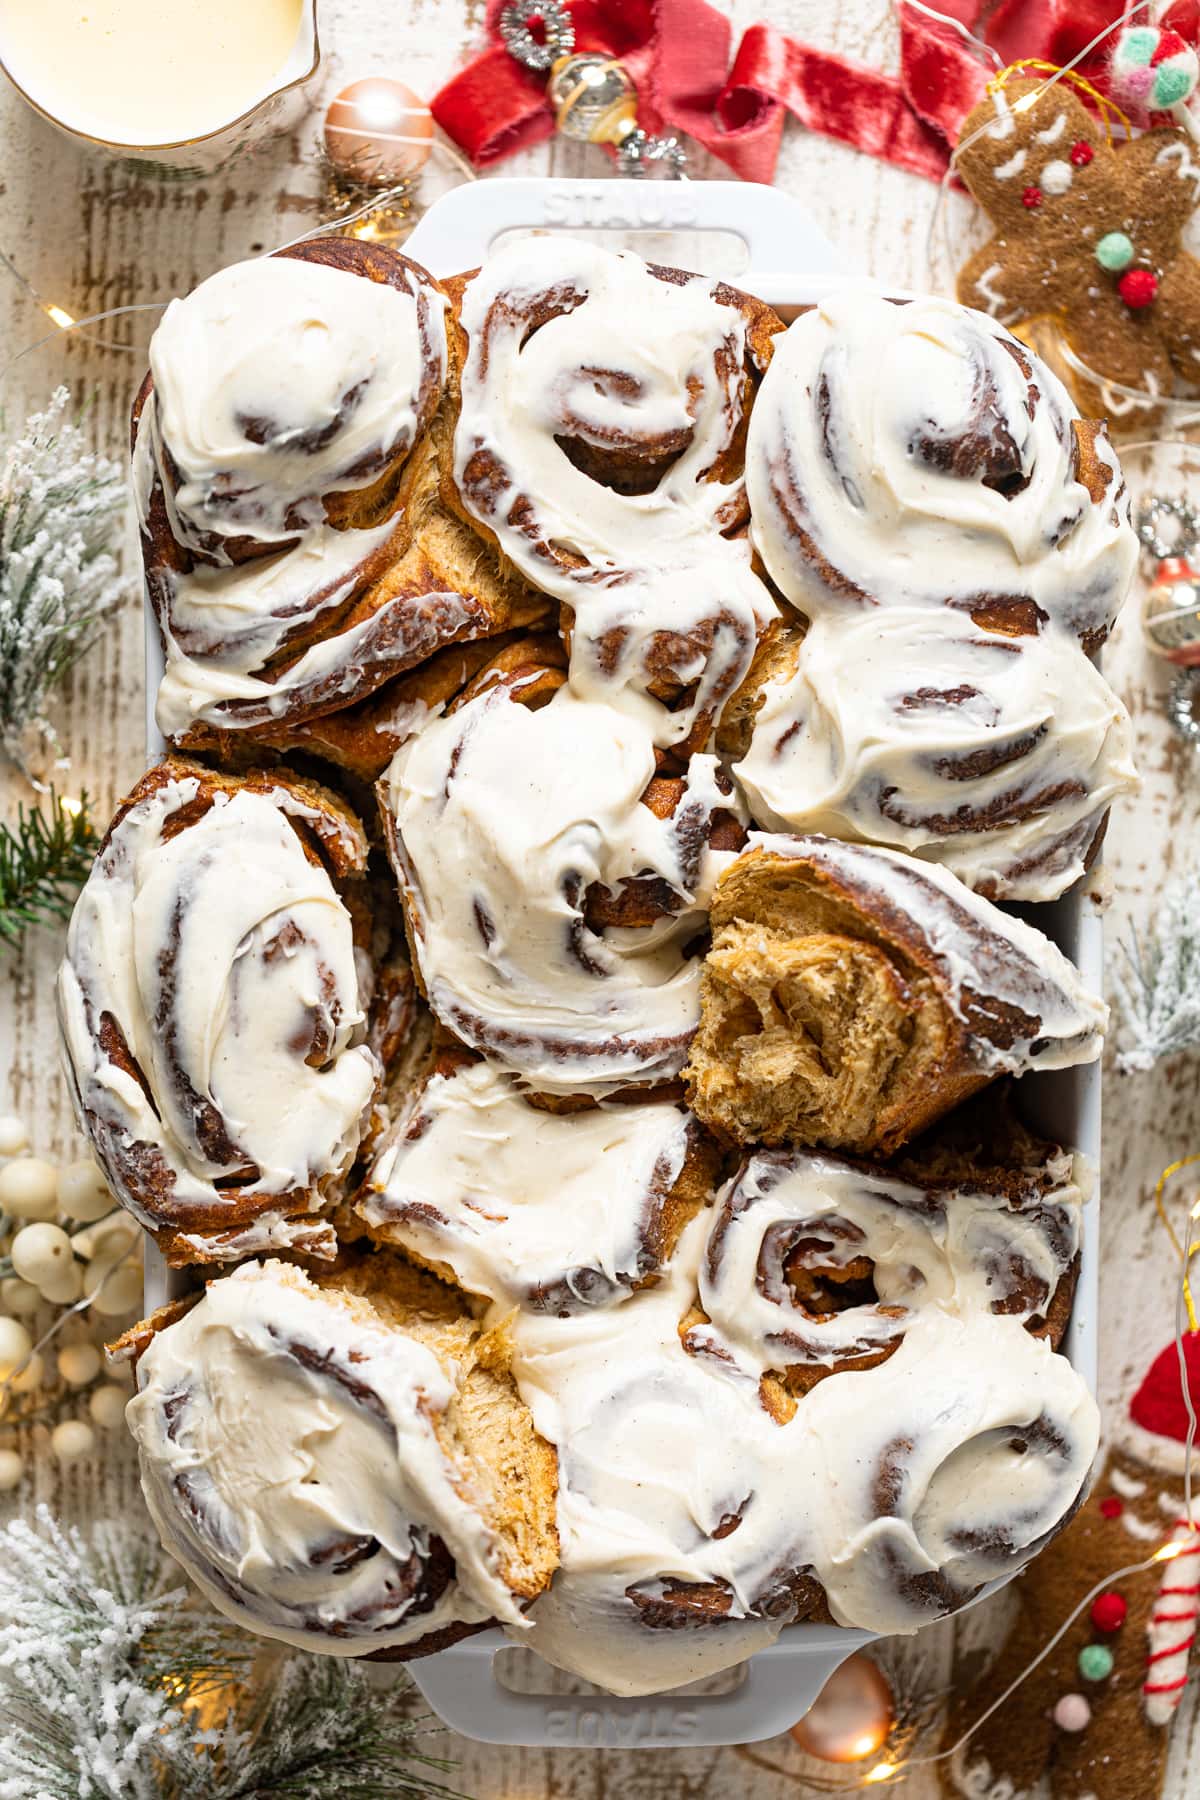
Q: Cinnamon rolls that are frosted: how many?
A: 12